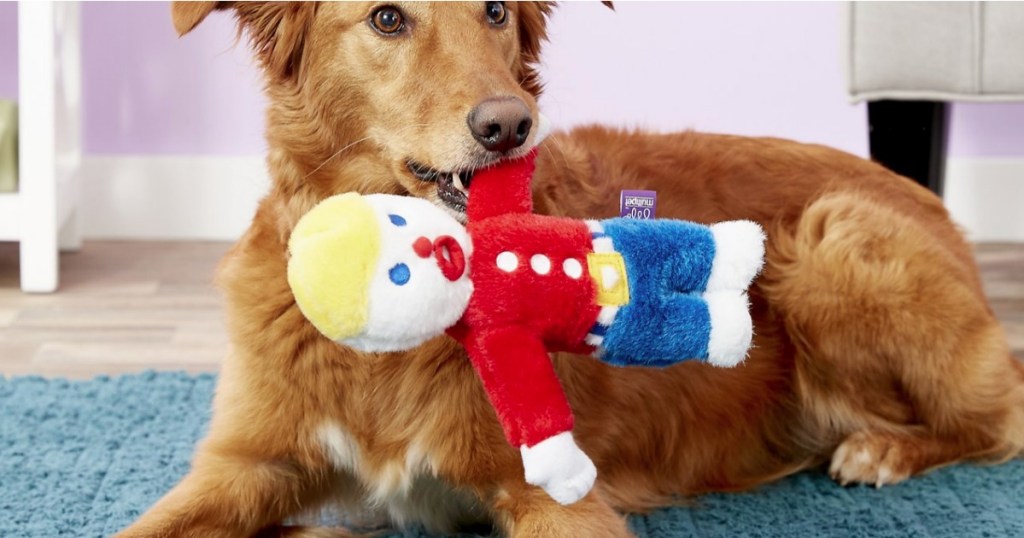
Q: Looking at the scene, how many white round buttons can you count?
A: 3